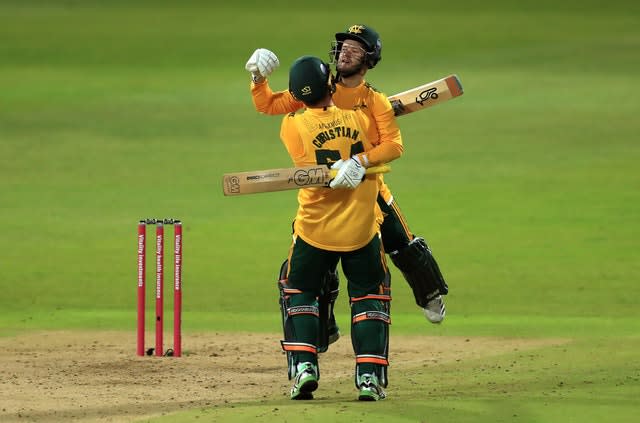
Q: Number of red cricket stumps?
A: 3